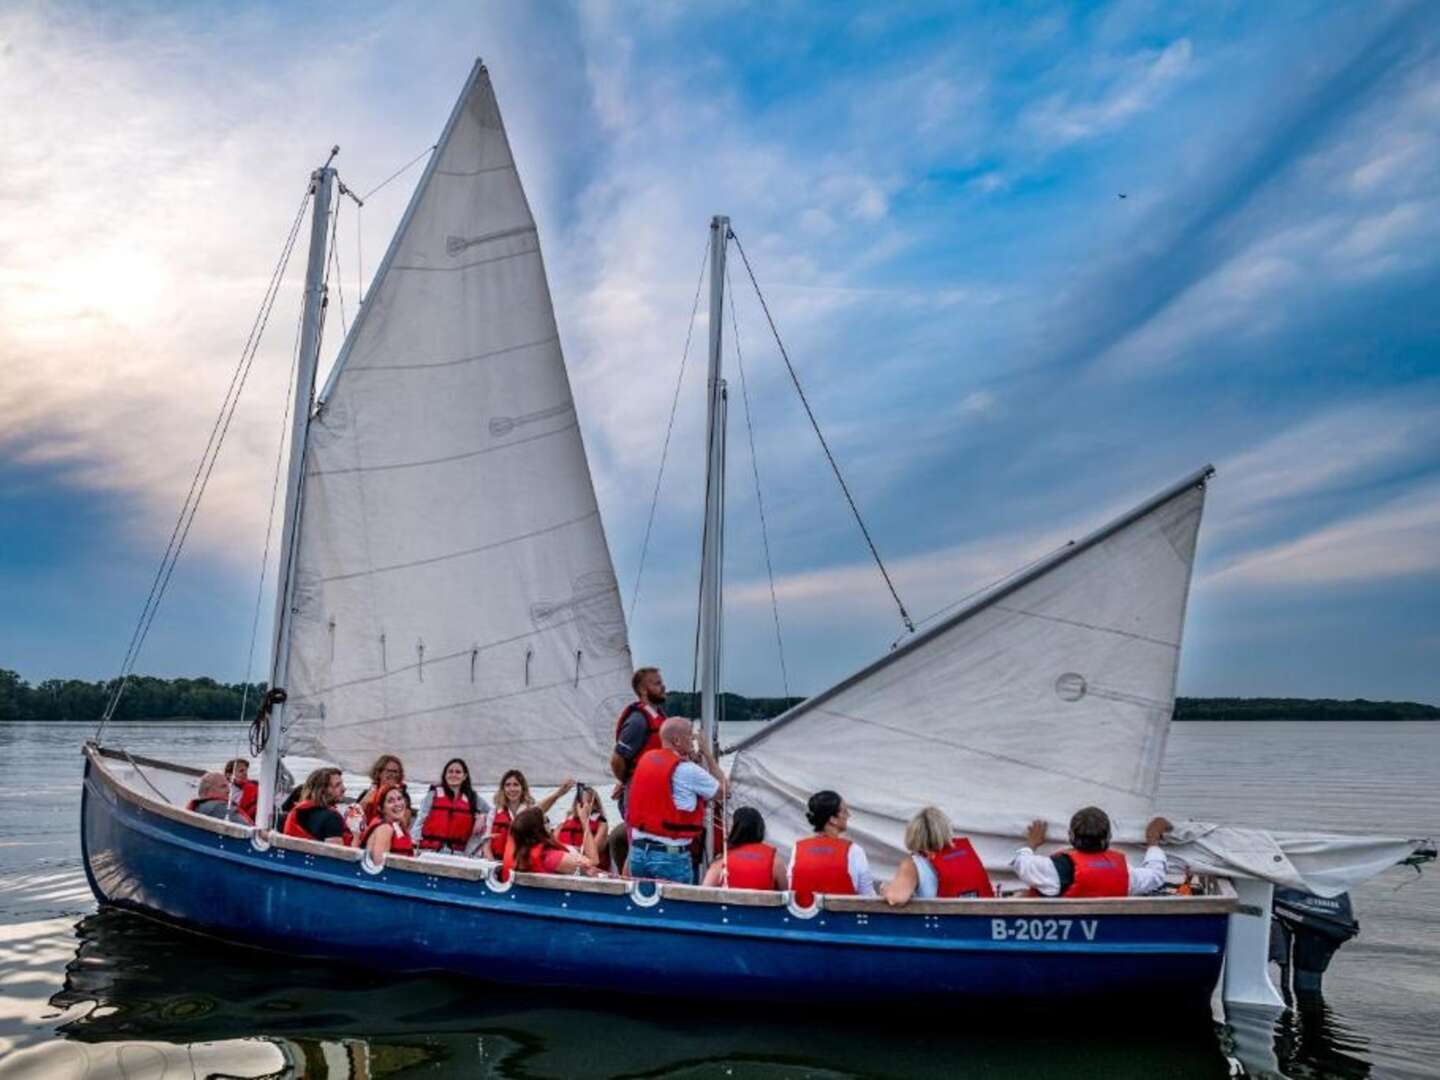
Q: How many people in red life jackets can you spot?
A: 15